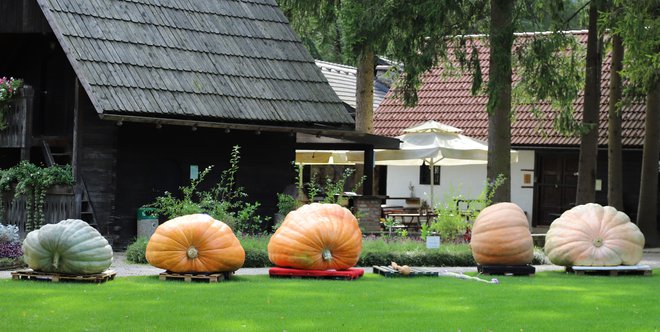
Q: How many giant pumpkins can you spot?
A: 5